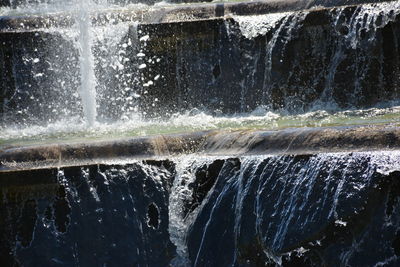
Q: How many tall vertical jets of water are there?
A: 1